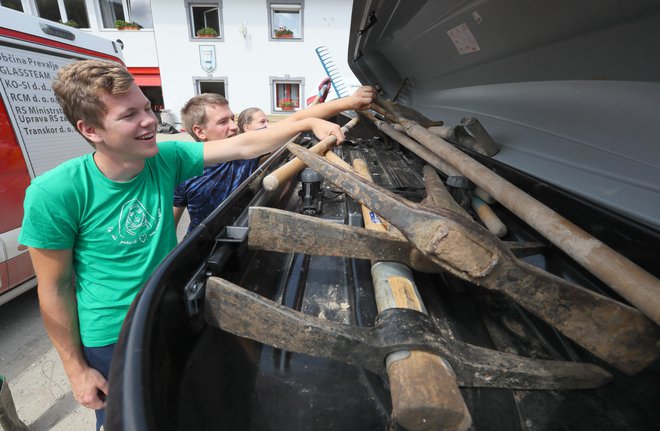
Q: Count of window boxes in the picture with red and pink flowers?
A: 2